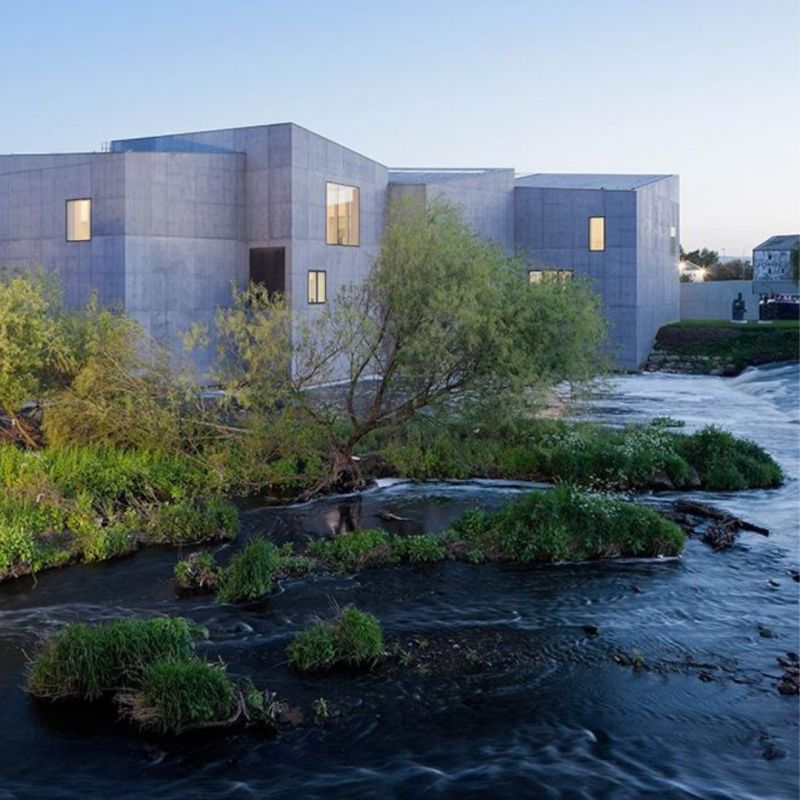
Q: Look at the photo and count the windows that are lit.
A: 5